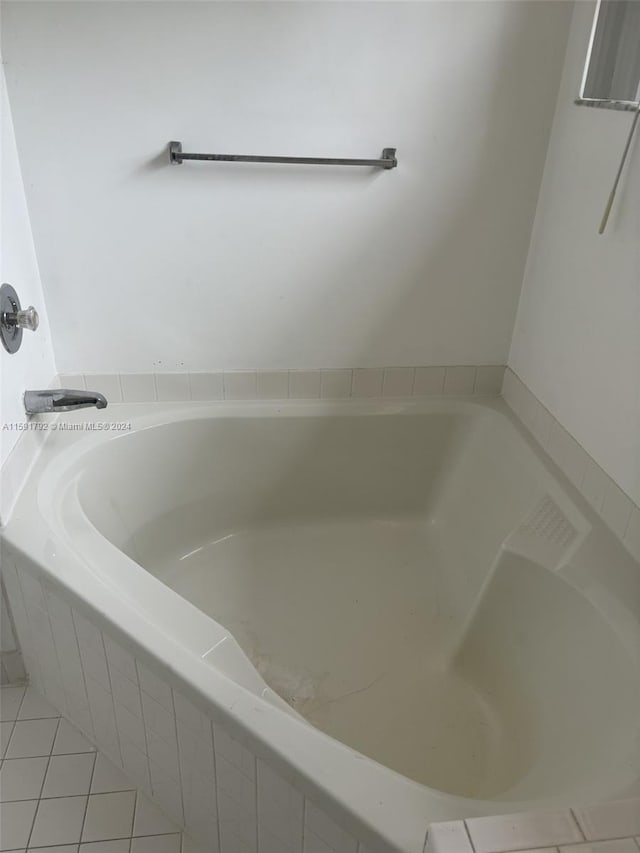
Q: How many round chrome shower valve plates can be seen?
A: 1